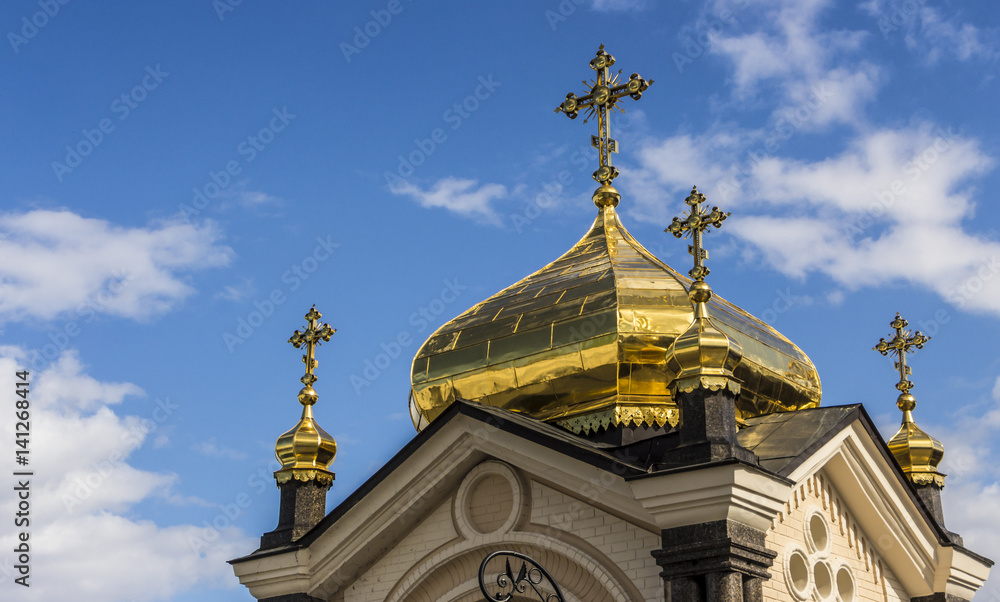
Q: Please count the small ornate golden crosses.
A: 3